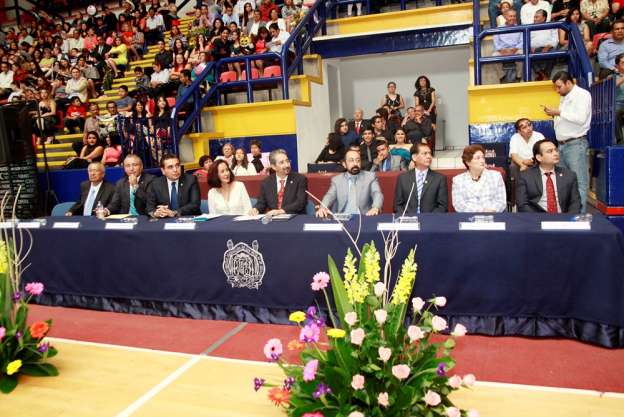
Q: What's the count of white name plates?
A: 9